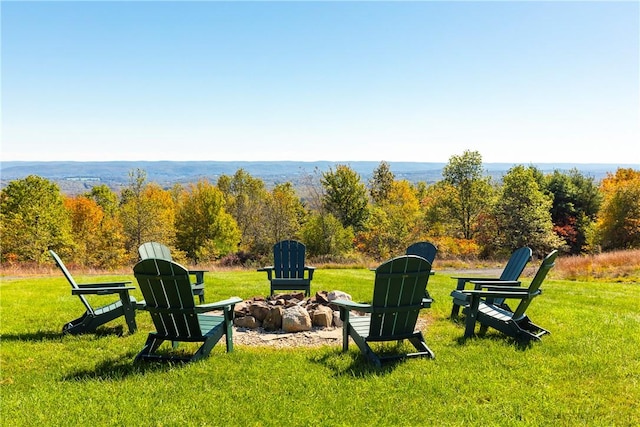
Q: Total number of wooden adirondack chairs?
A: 8